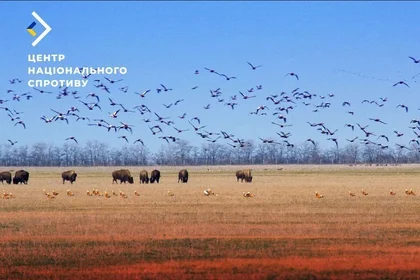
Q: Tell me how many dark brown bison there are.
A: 8